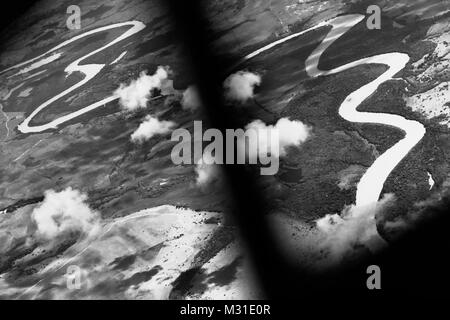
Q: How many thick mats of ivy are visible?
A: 0